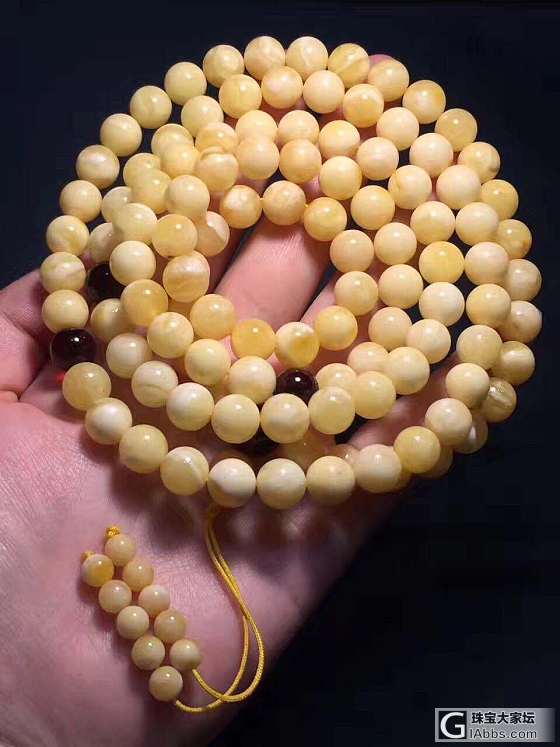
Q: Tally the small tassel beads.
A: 10